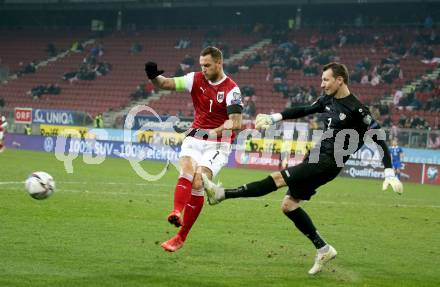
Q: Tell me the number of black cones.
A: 0